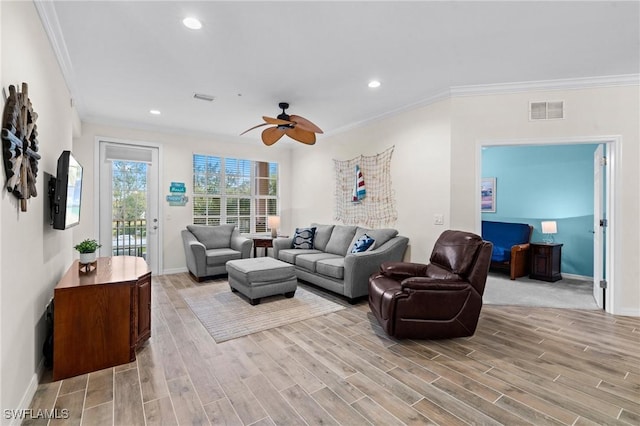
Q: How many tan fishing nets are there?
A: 1